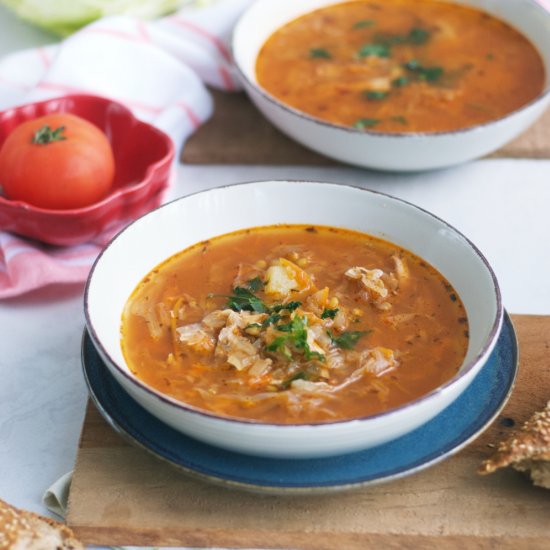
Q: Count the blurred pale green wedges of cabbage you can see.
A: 1